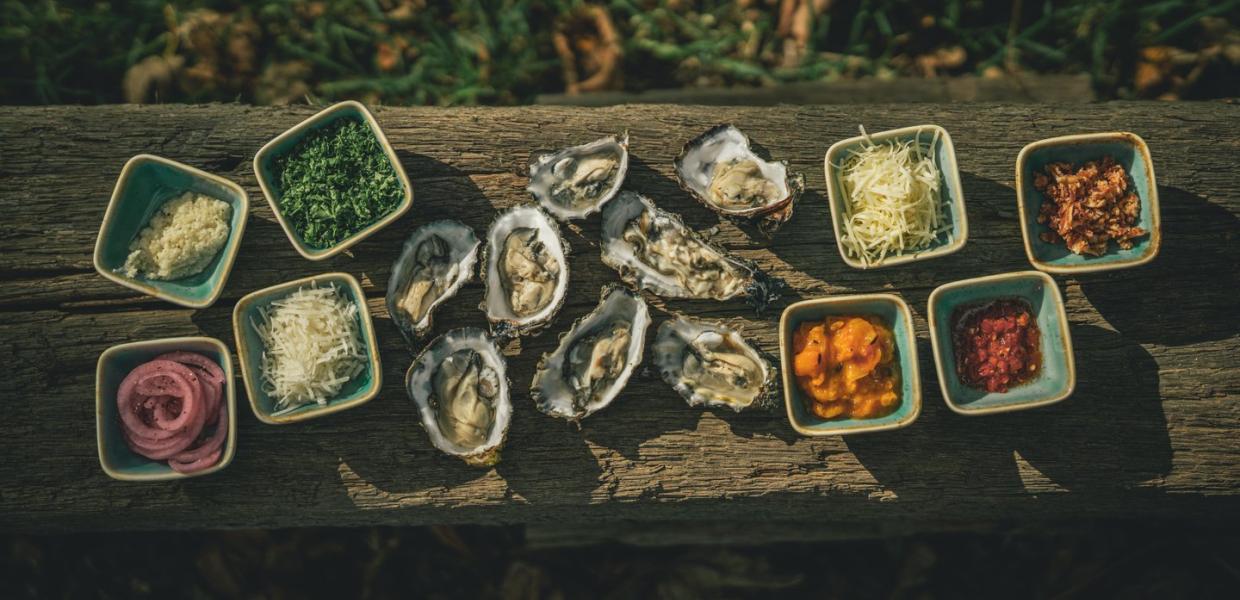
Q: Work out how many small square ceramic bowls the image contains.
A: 8